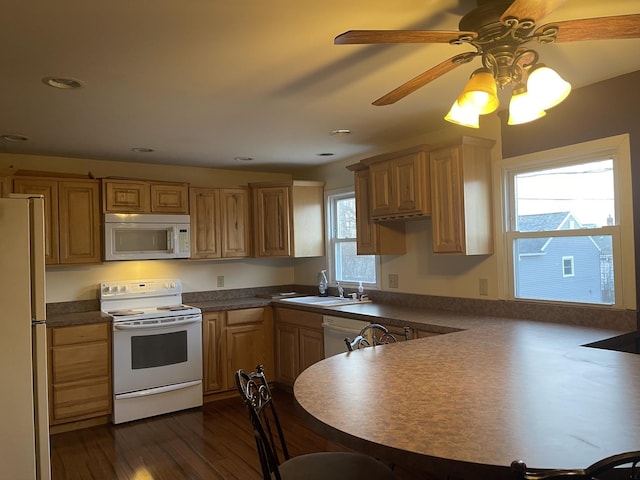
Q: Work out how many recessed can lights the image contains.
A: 6